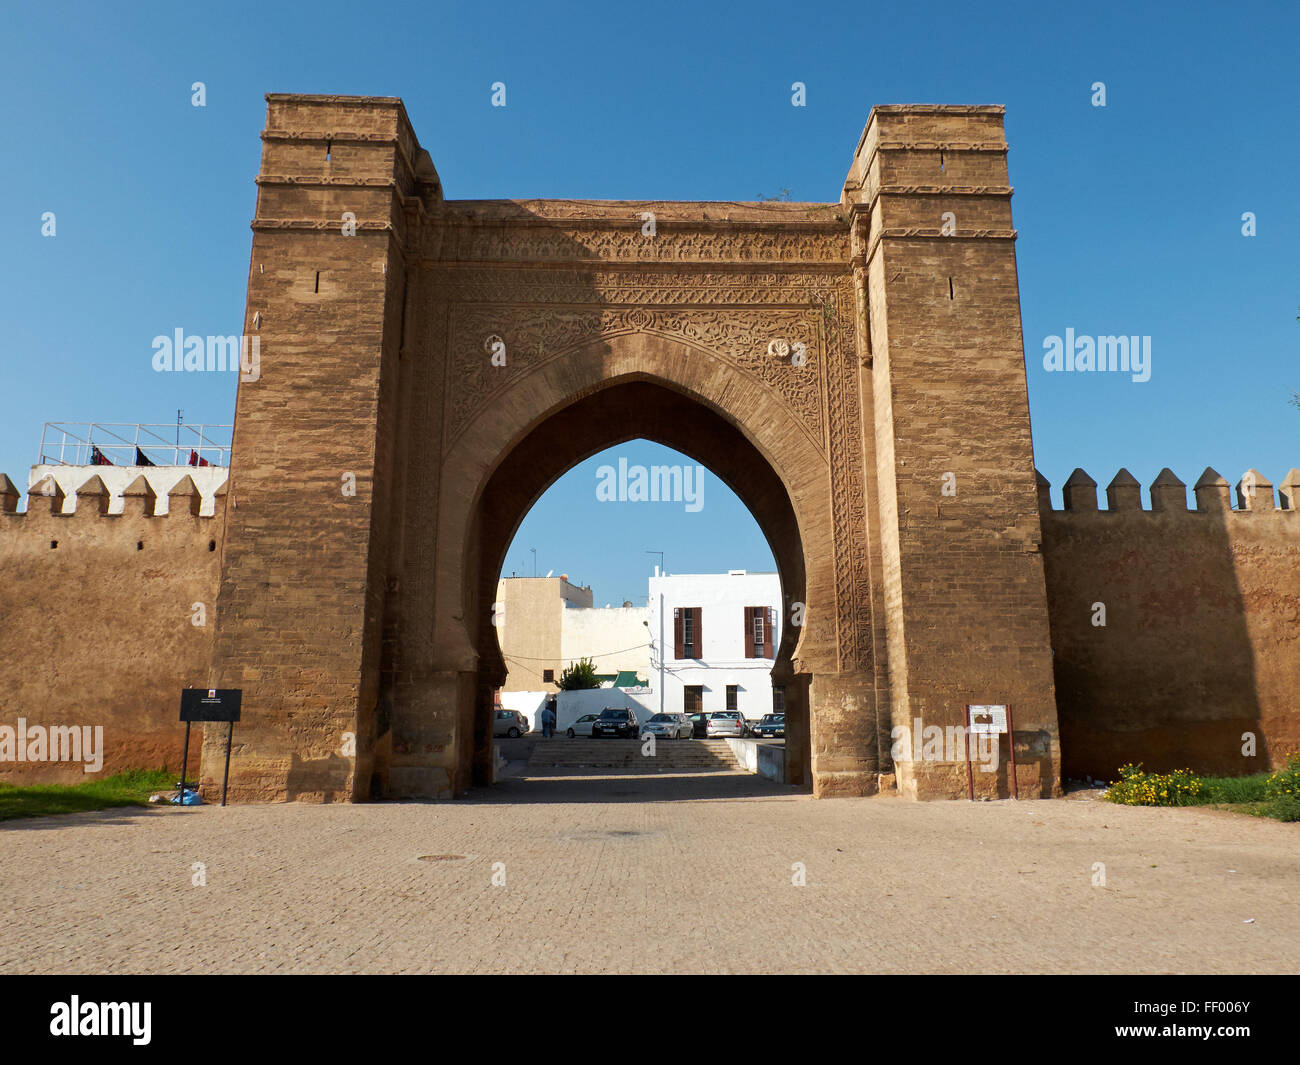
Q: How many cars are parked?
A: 7